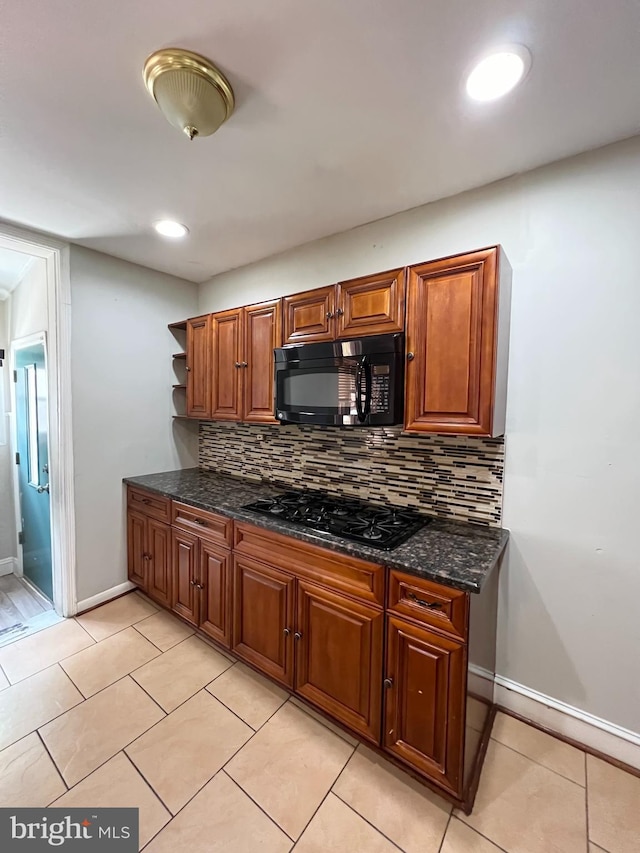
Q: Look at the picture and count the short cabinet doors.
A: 2